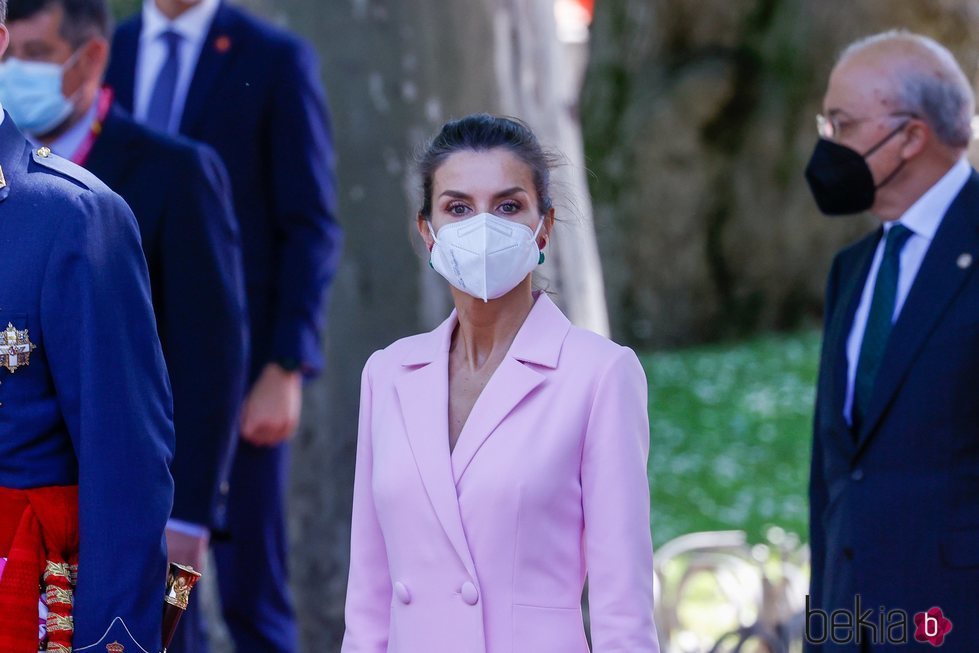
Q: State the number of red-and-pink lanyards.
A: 1